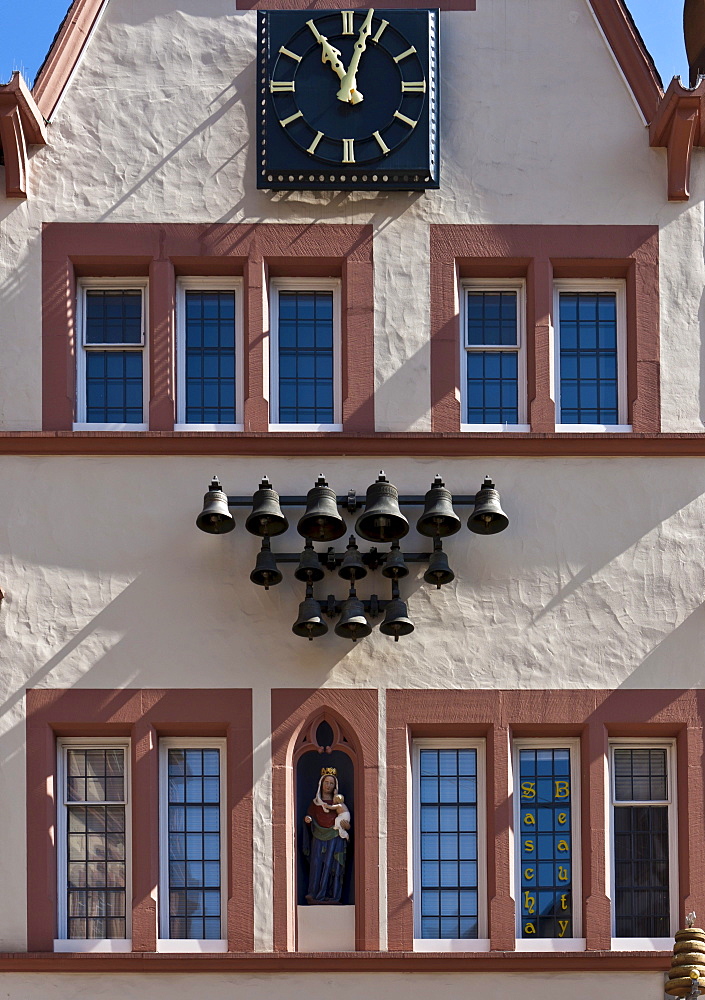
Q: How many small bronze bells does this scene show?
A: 14